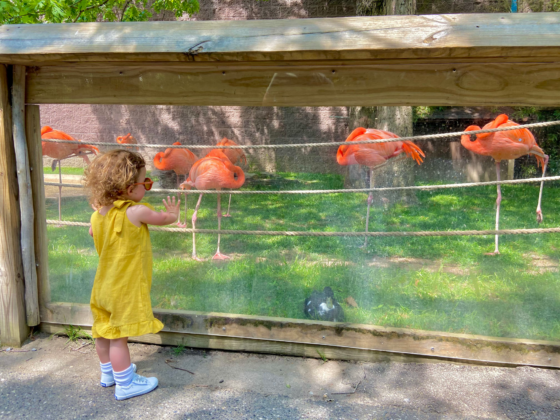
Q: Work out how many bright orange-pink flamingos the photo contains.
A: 7